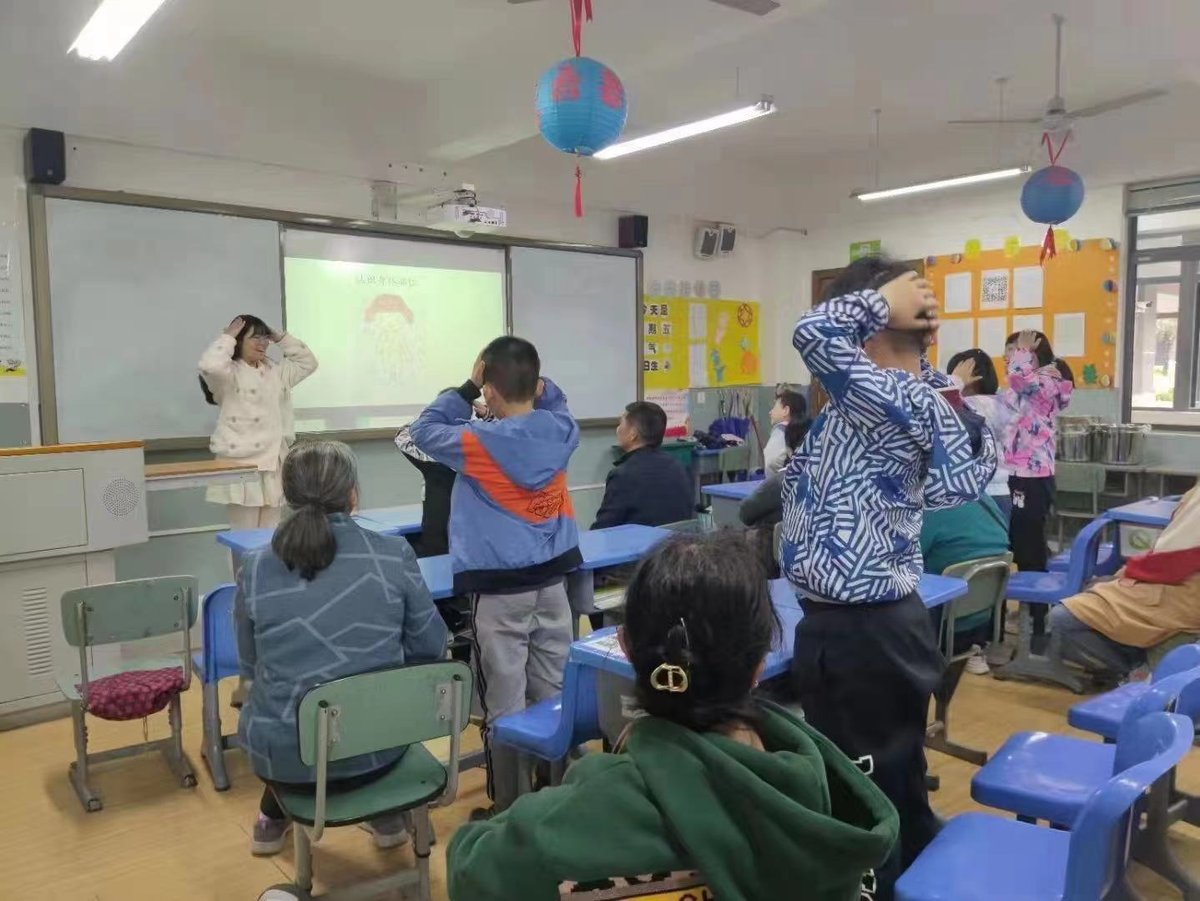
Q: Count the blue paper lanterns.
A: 2